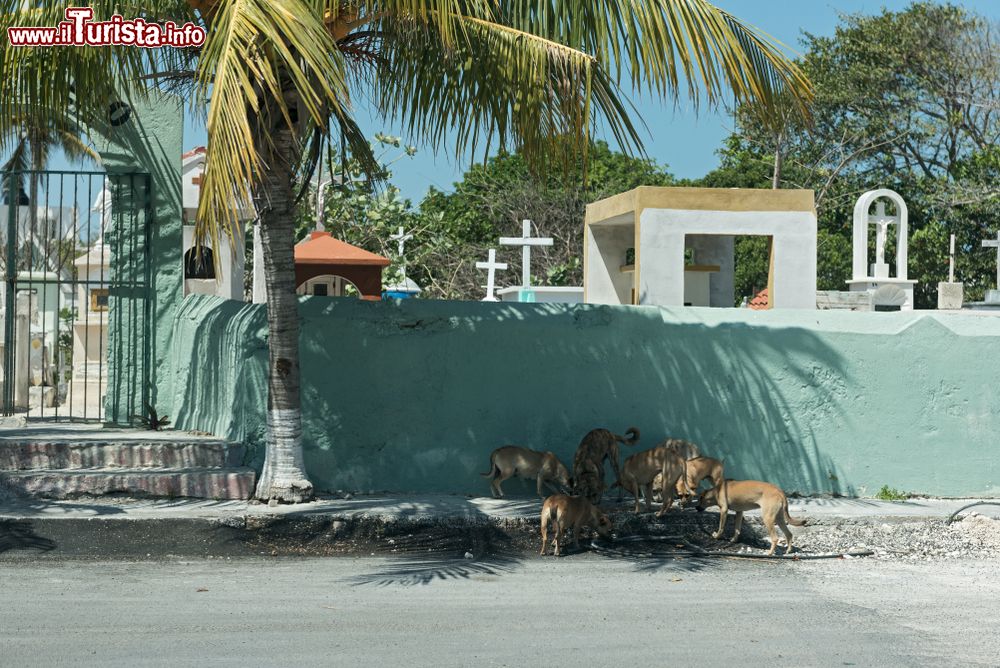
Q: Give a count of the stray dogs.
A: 7